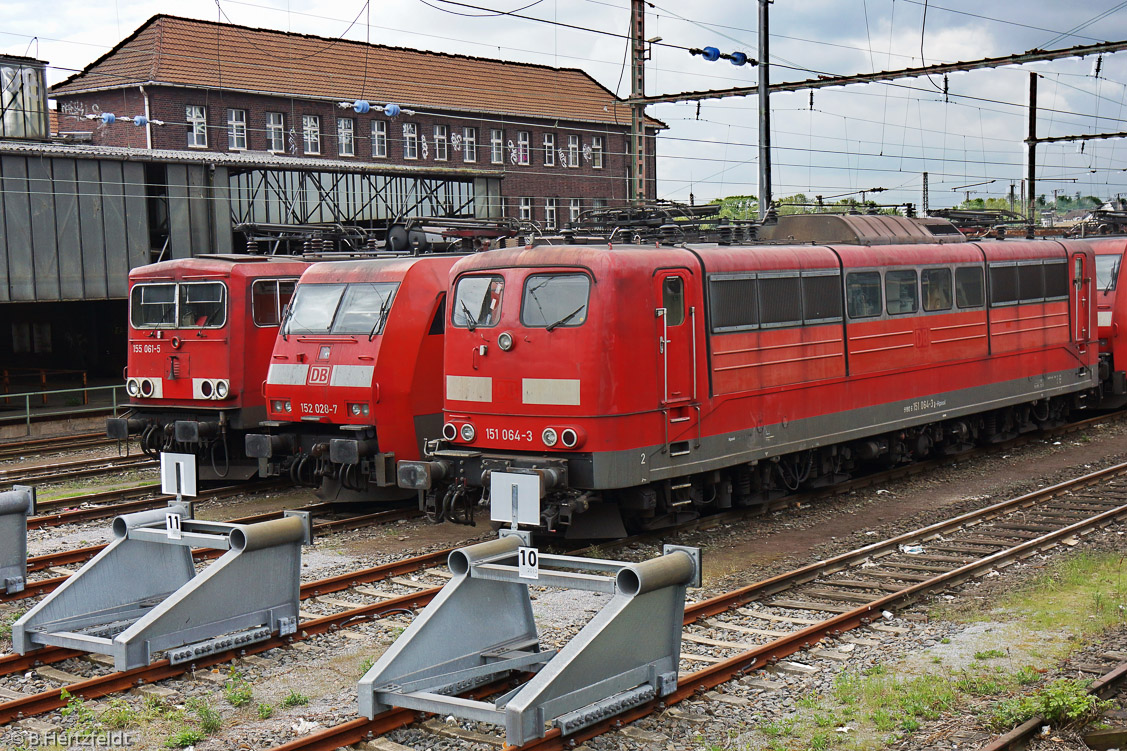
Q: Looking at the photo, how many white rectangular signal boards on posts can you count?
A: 2